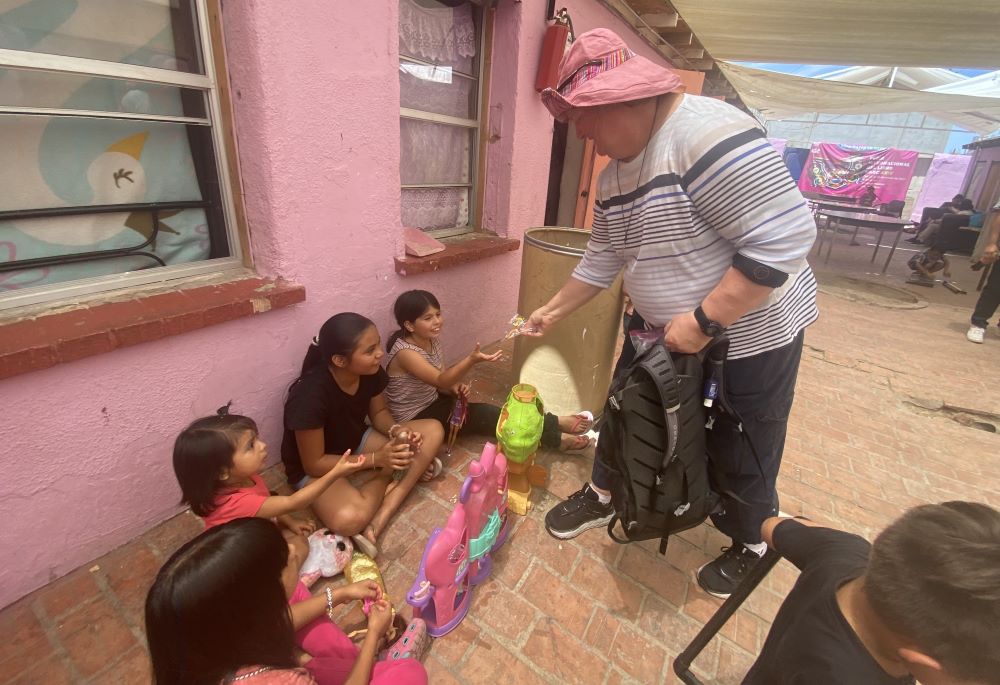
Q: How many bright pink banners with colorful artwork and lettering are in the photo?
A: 1